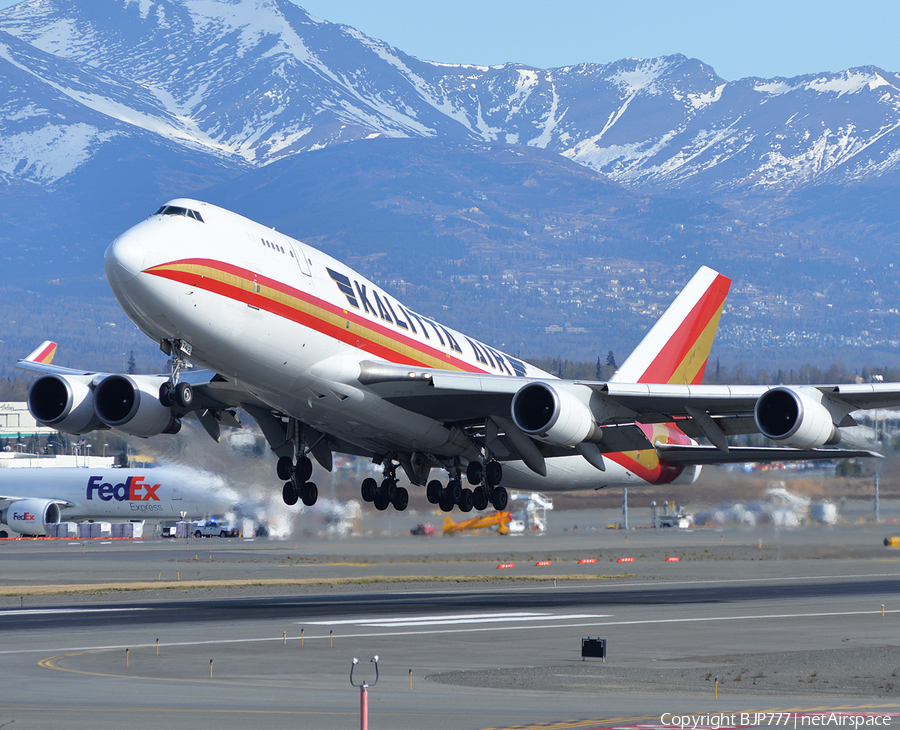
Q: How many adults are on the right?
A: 0